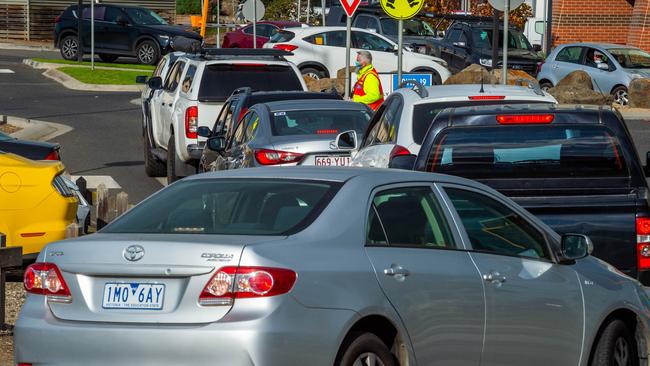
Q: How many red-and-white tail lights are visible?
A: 5